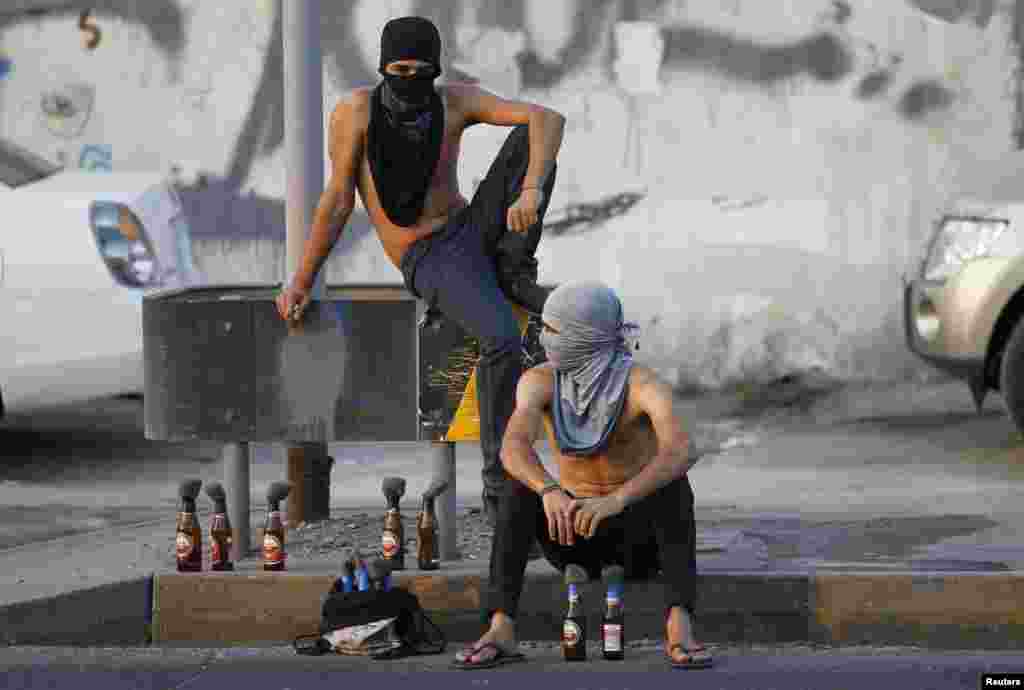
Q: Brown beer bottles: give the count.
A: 7